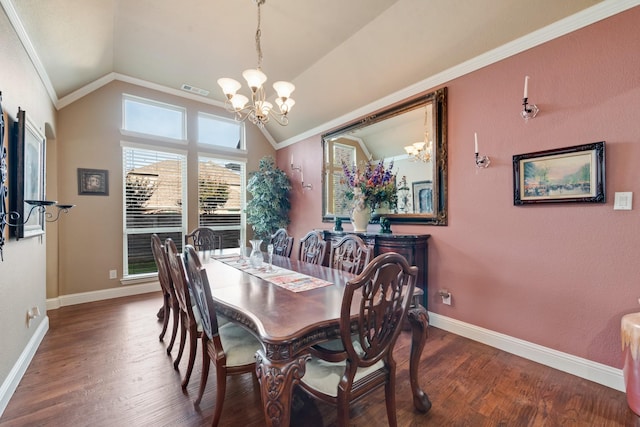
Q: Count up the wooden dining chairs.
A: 8